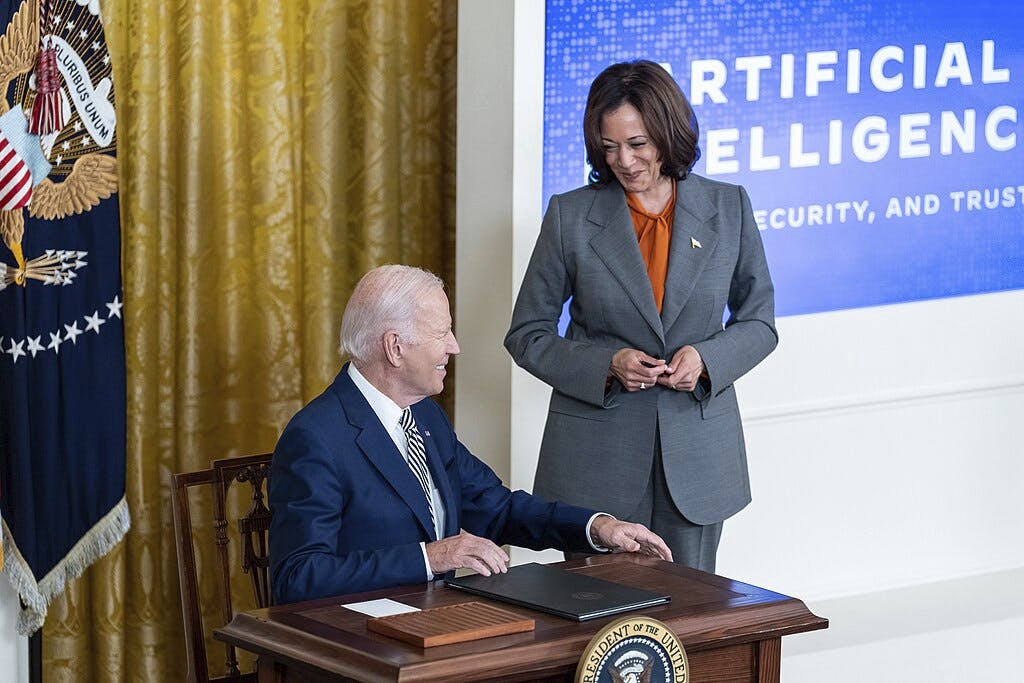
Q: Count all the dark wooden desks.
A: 1